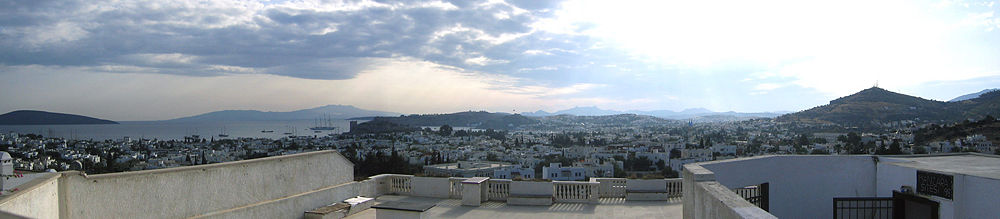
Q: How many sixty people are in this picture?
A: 0